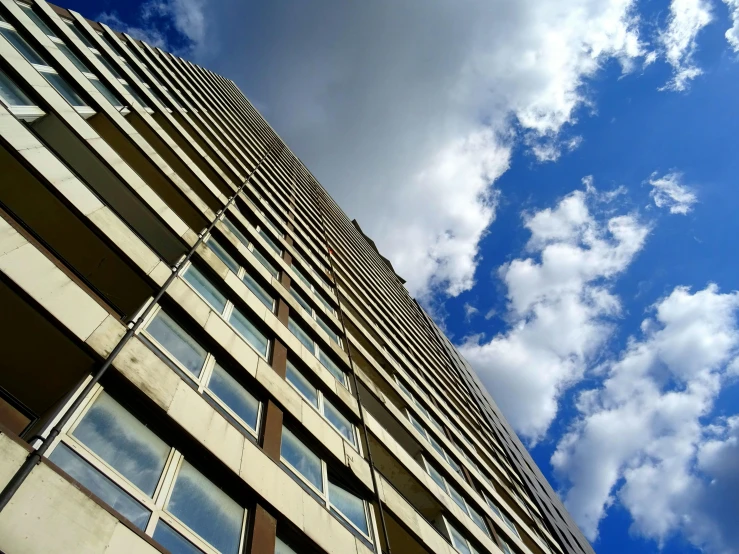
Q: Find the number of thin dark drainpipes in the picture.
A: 2